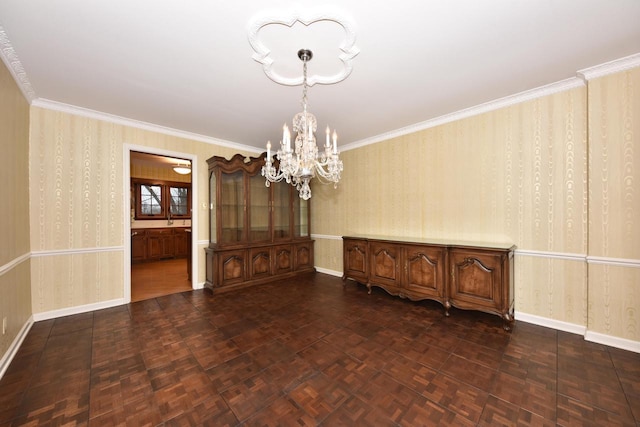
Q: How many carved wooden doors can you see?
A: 8